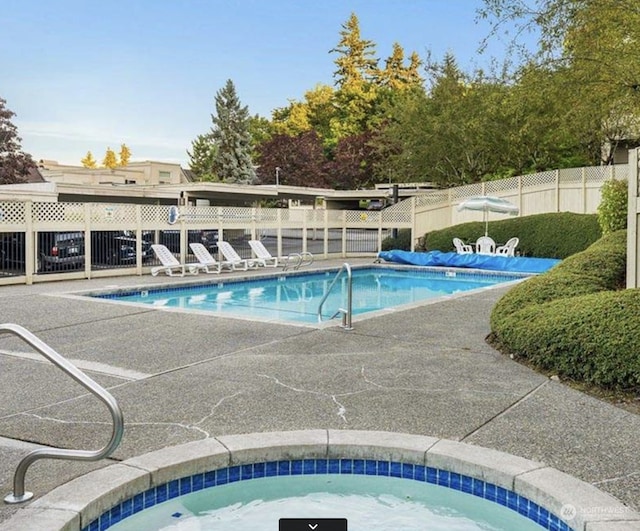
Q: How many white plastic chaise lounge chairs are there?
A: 4